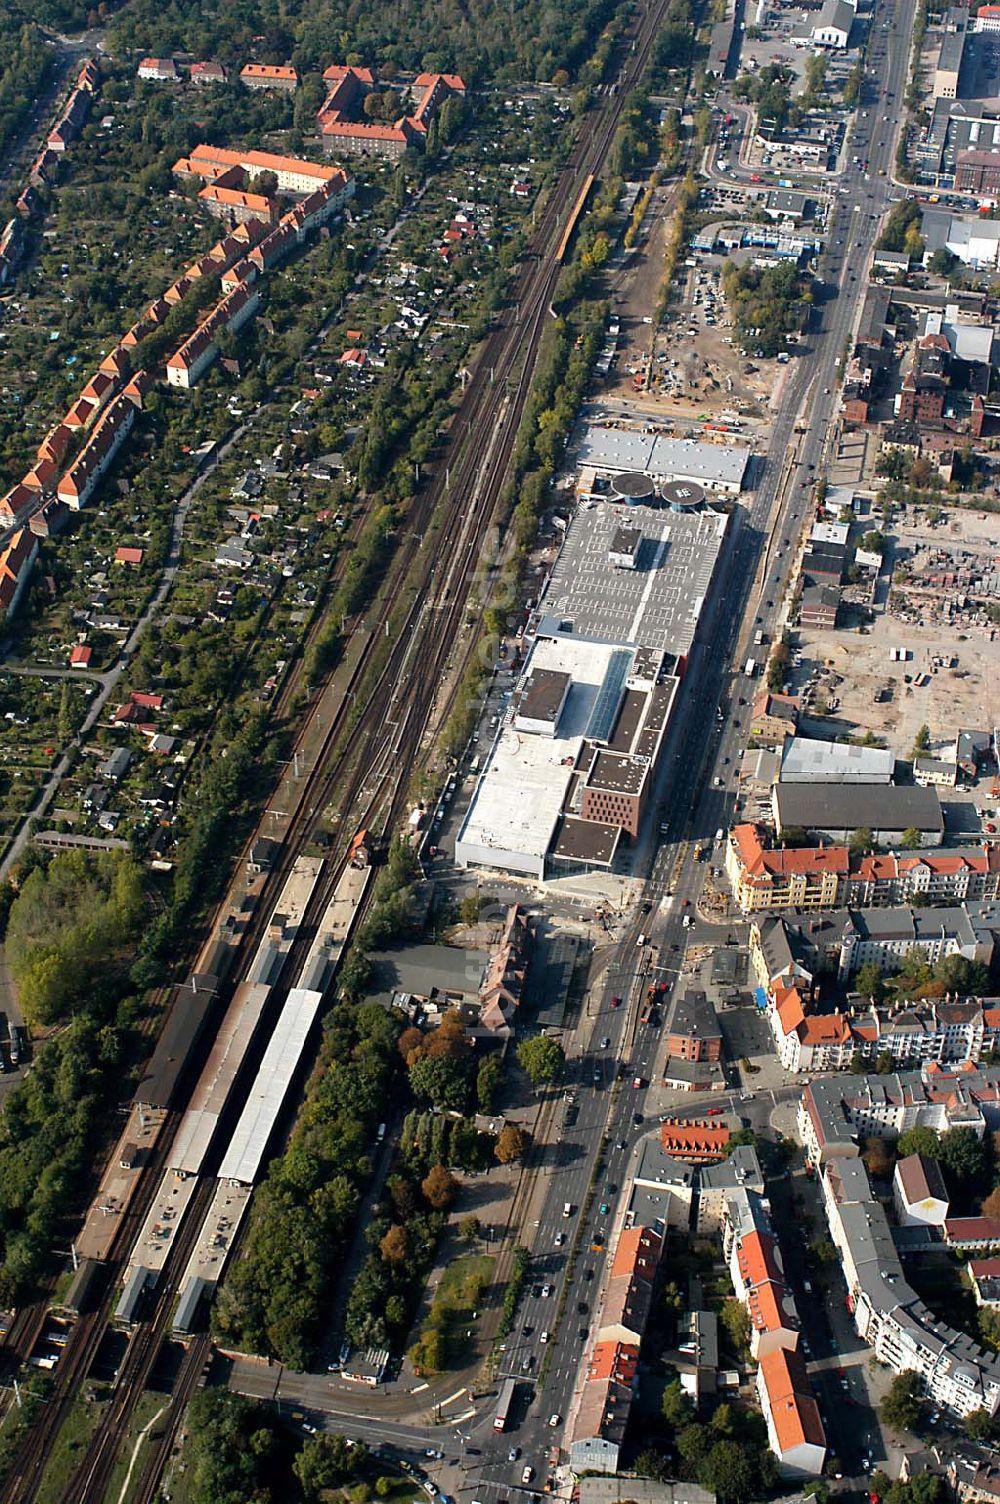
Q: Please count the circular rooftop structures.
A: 2